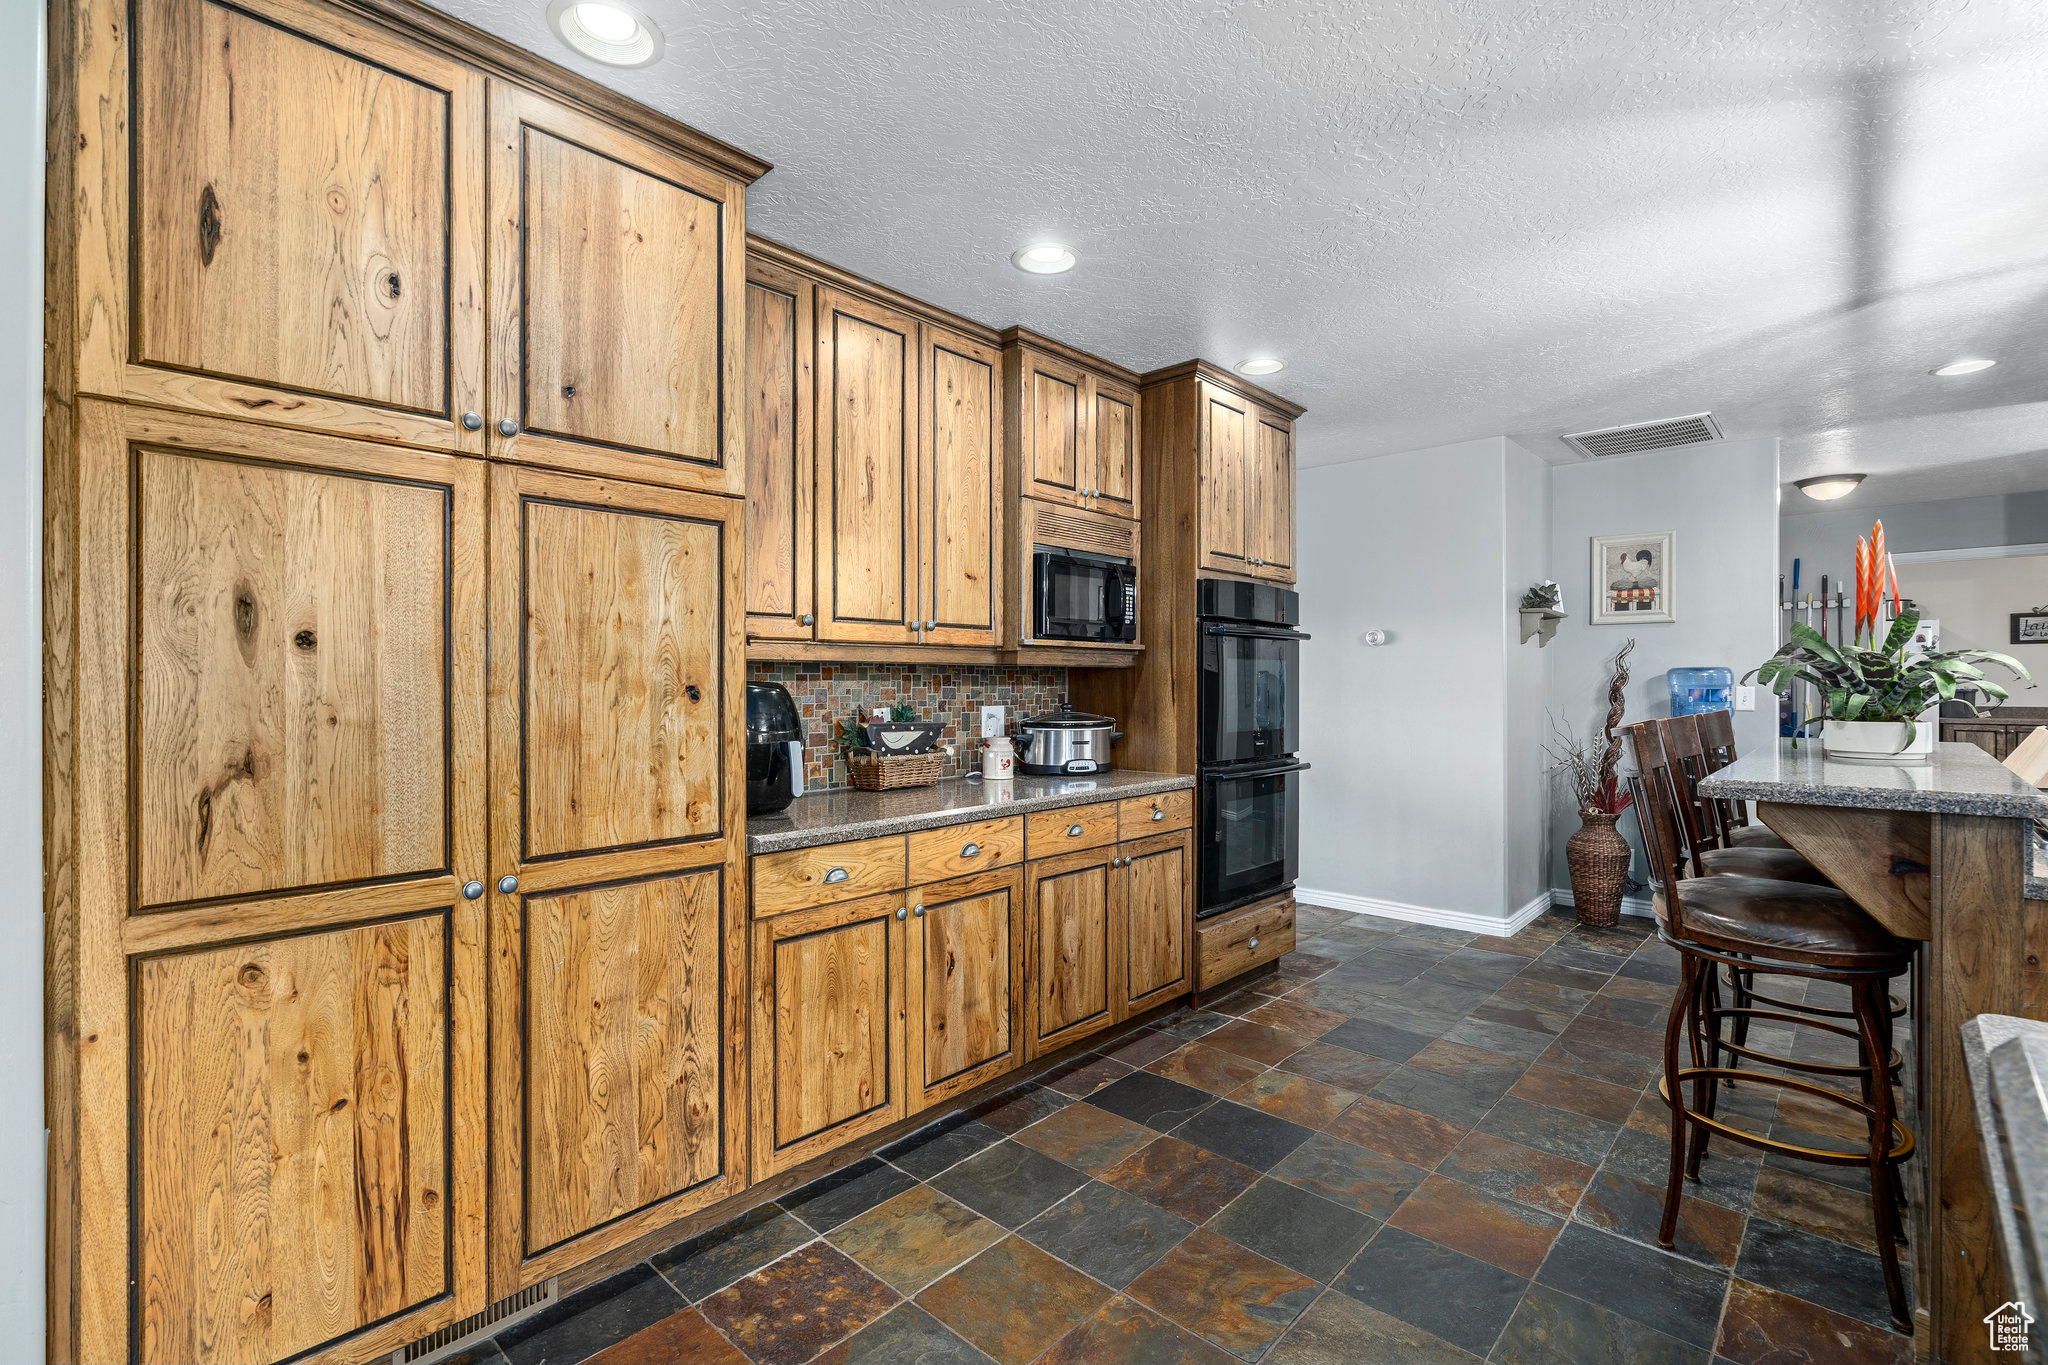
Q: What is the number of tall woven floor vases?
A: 1